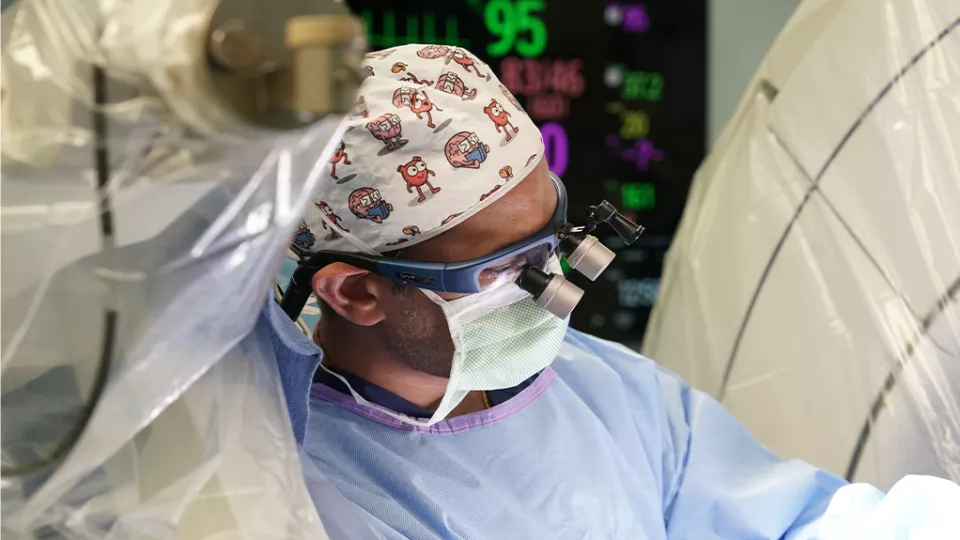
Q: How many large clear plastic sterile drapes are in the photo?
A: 2